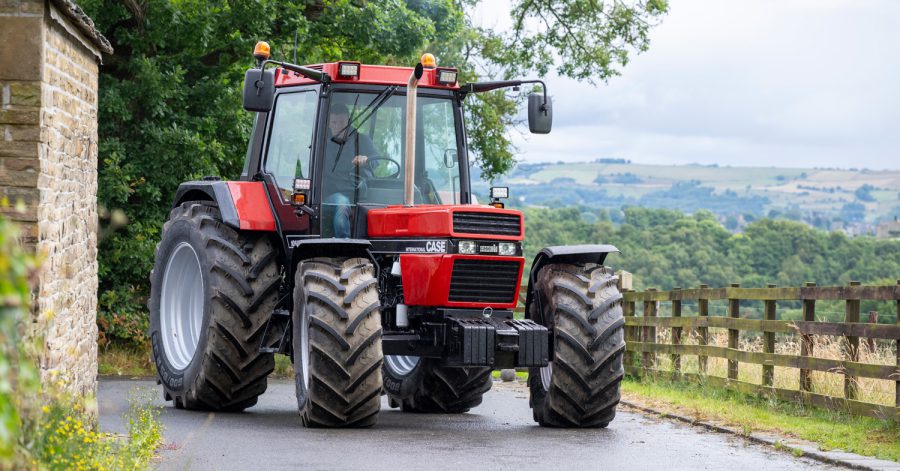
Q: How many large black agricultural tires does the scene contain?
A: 4